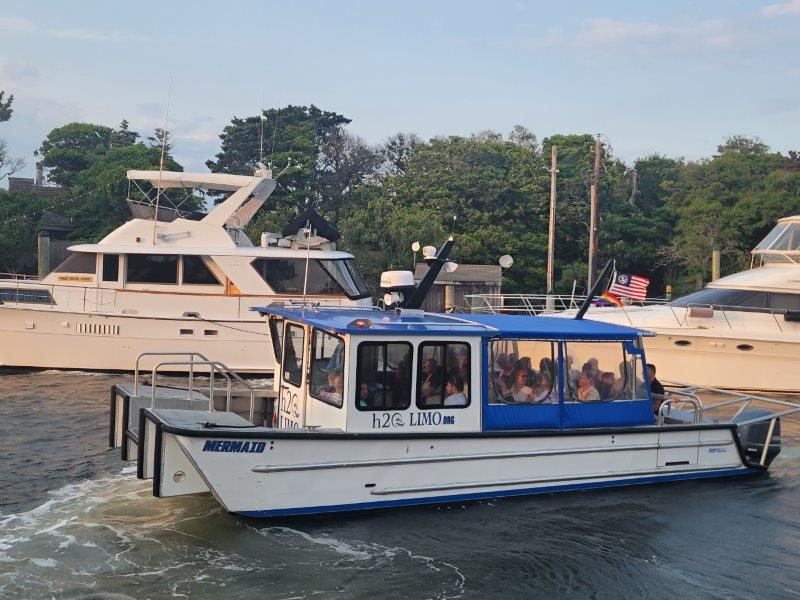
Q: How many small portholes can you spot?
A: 4